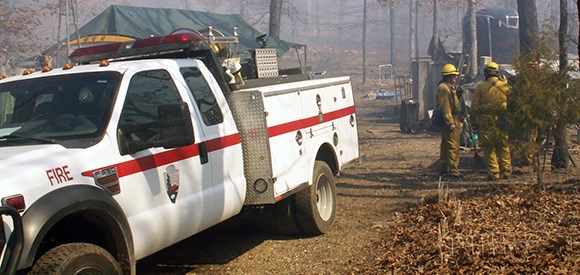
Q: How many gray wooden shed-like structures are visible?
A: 1